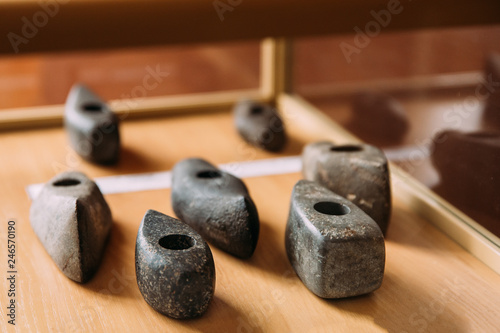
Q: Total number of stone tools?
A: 7